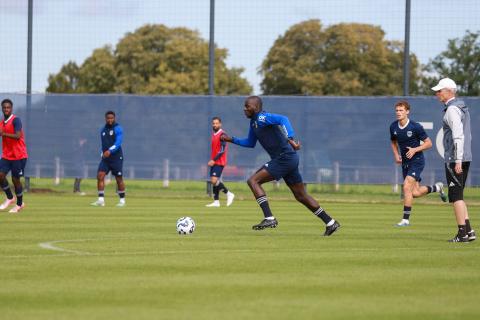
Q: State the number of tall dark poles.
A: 3